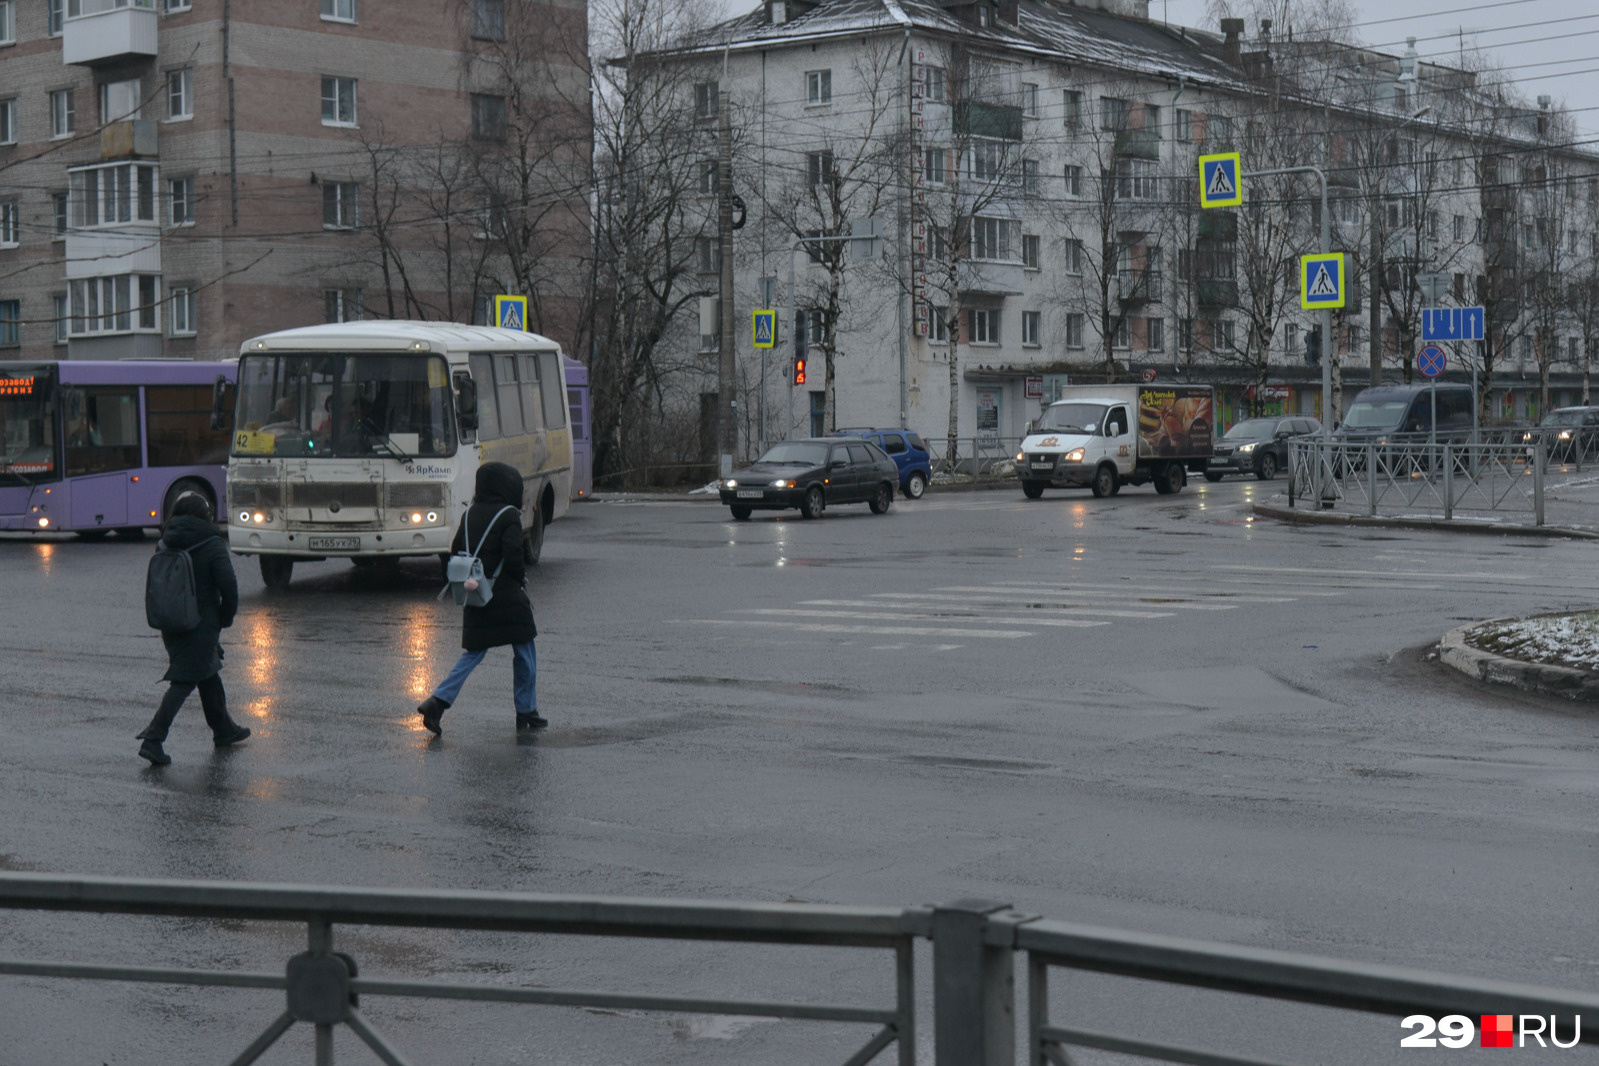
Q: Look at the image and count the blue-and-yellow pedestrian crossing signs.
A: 4